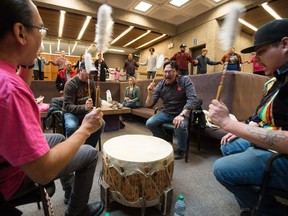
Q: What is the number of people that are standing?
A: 11